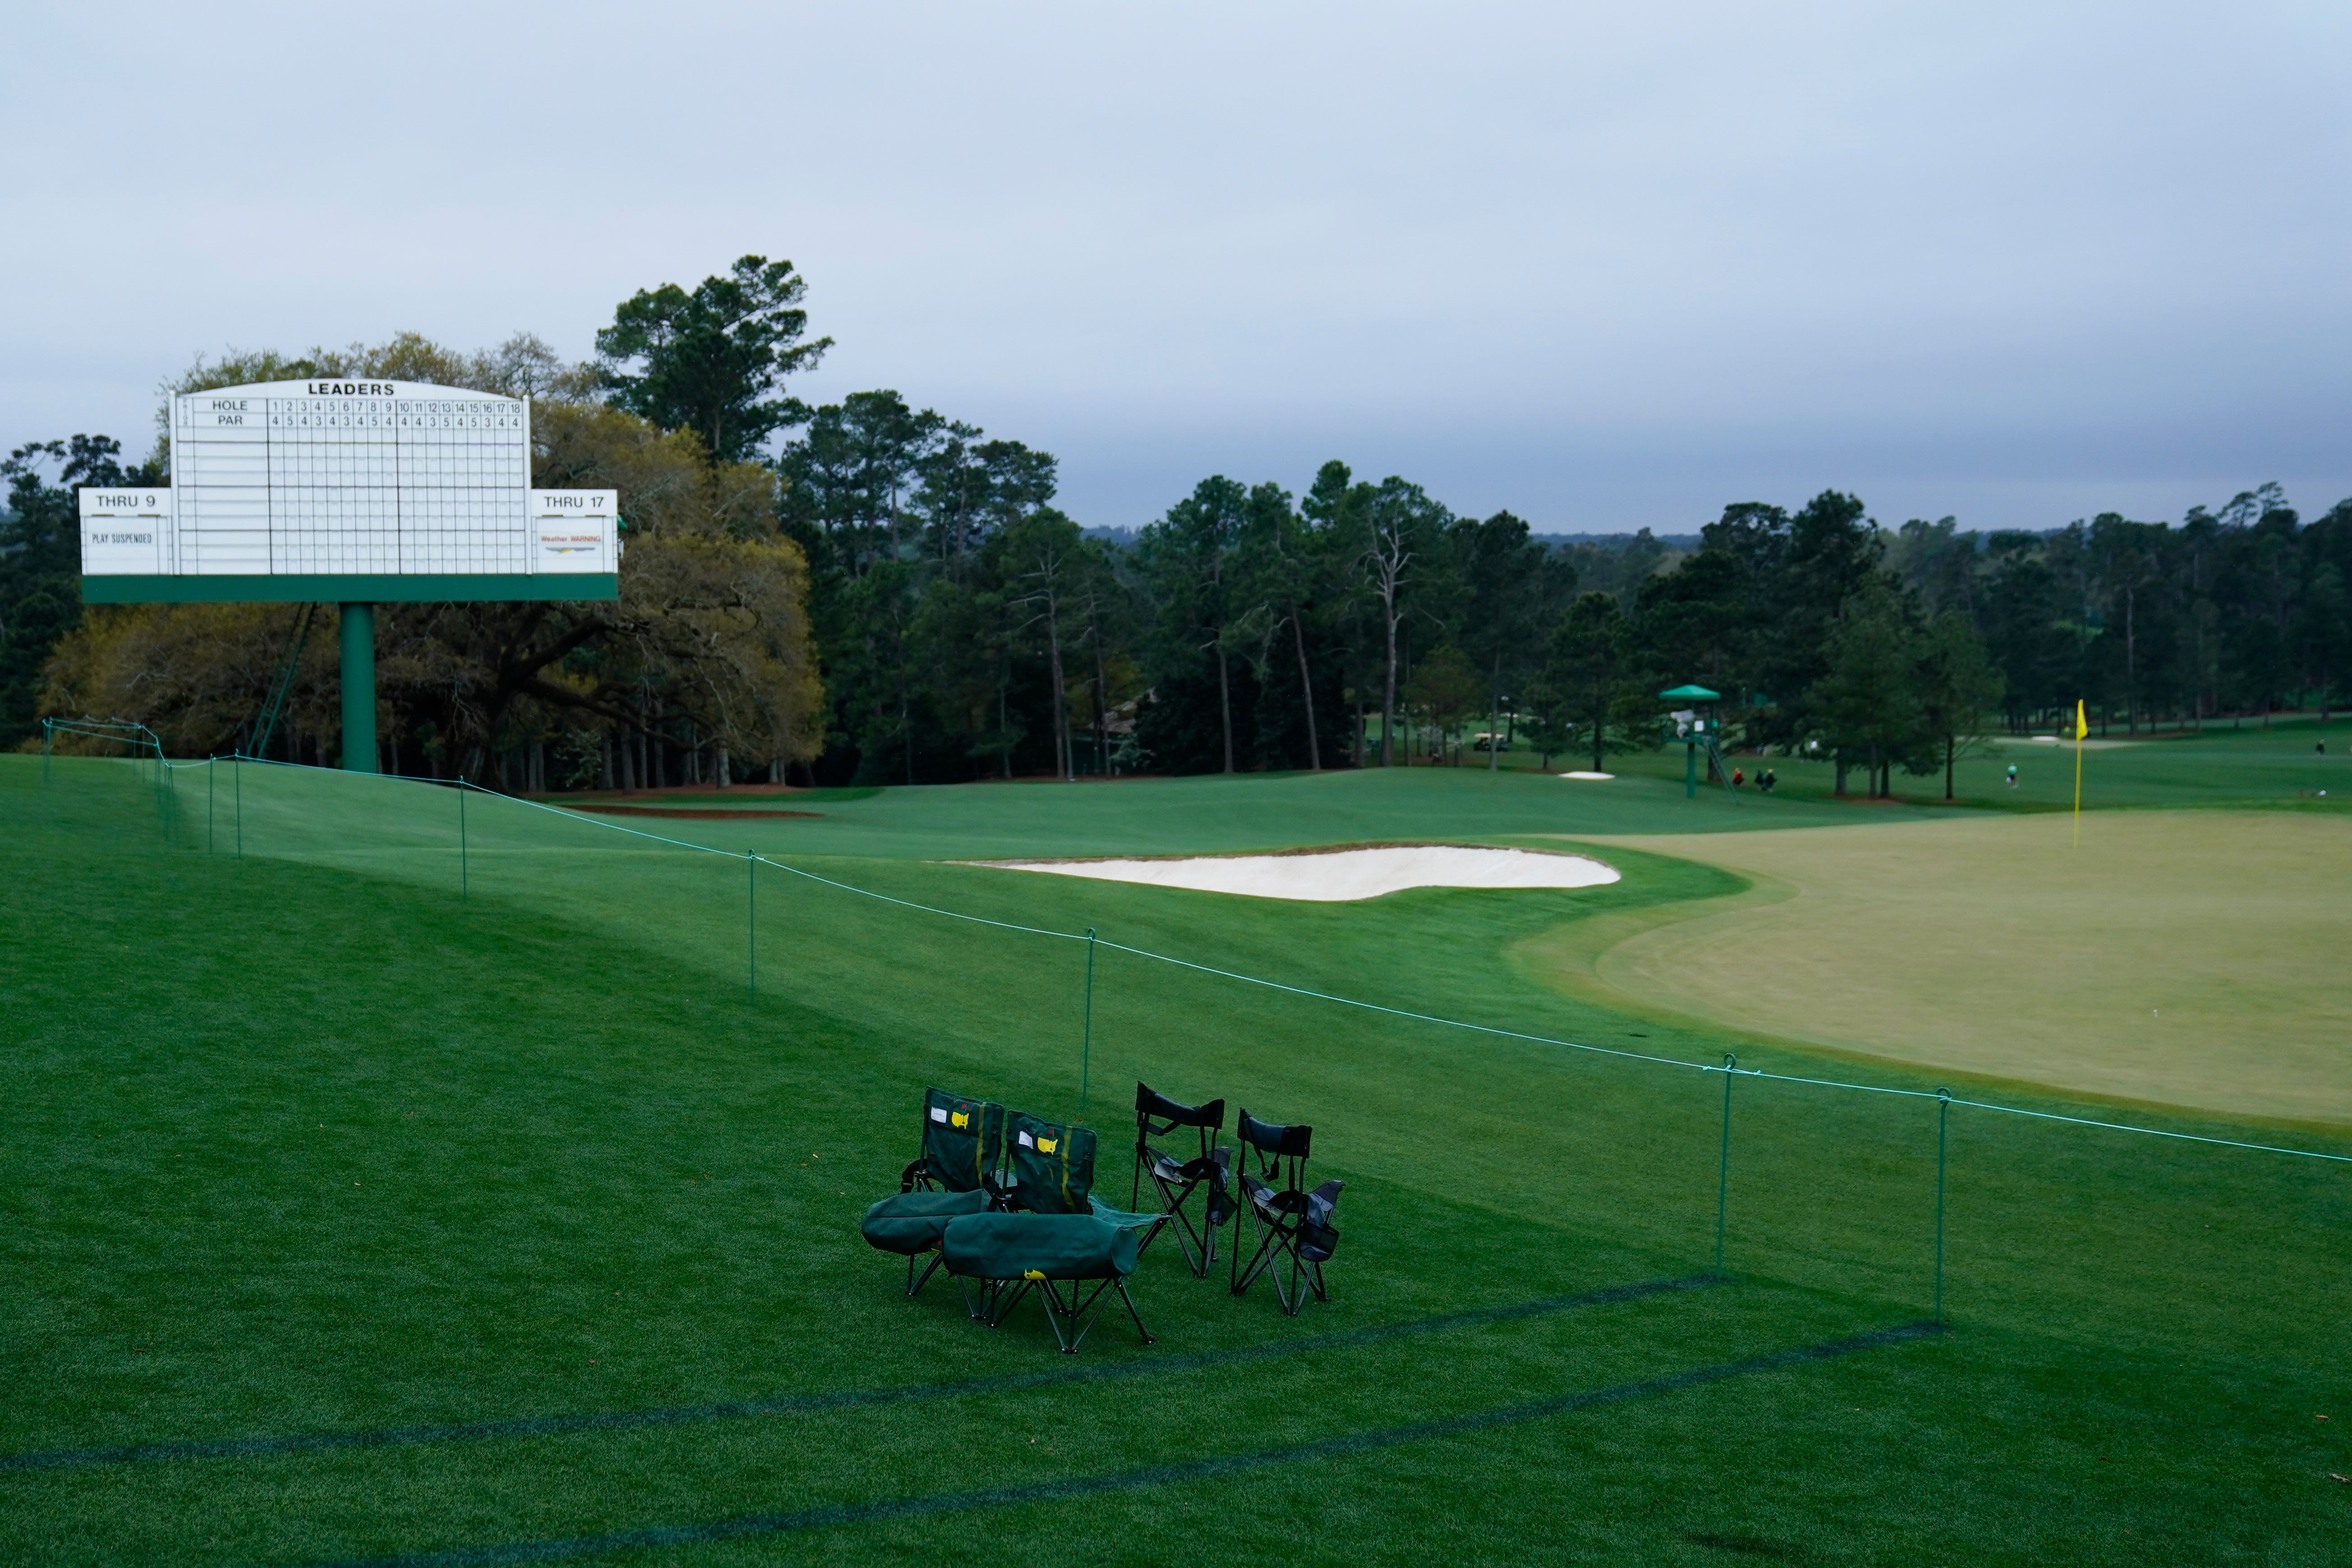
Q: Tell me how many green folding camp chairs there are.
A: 2